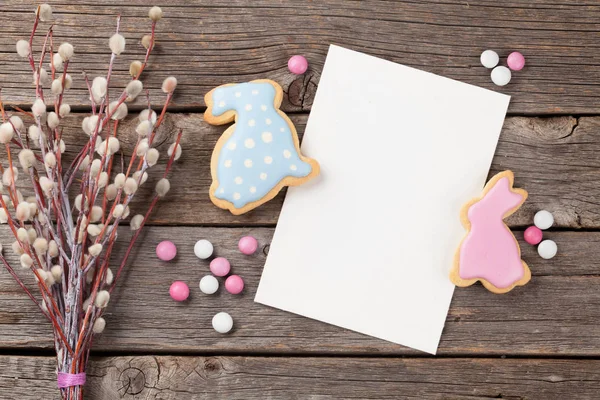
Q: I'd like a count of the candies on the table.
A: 15